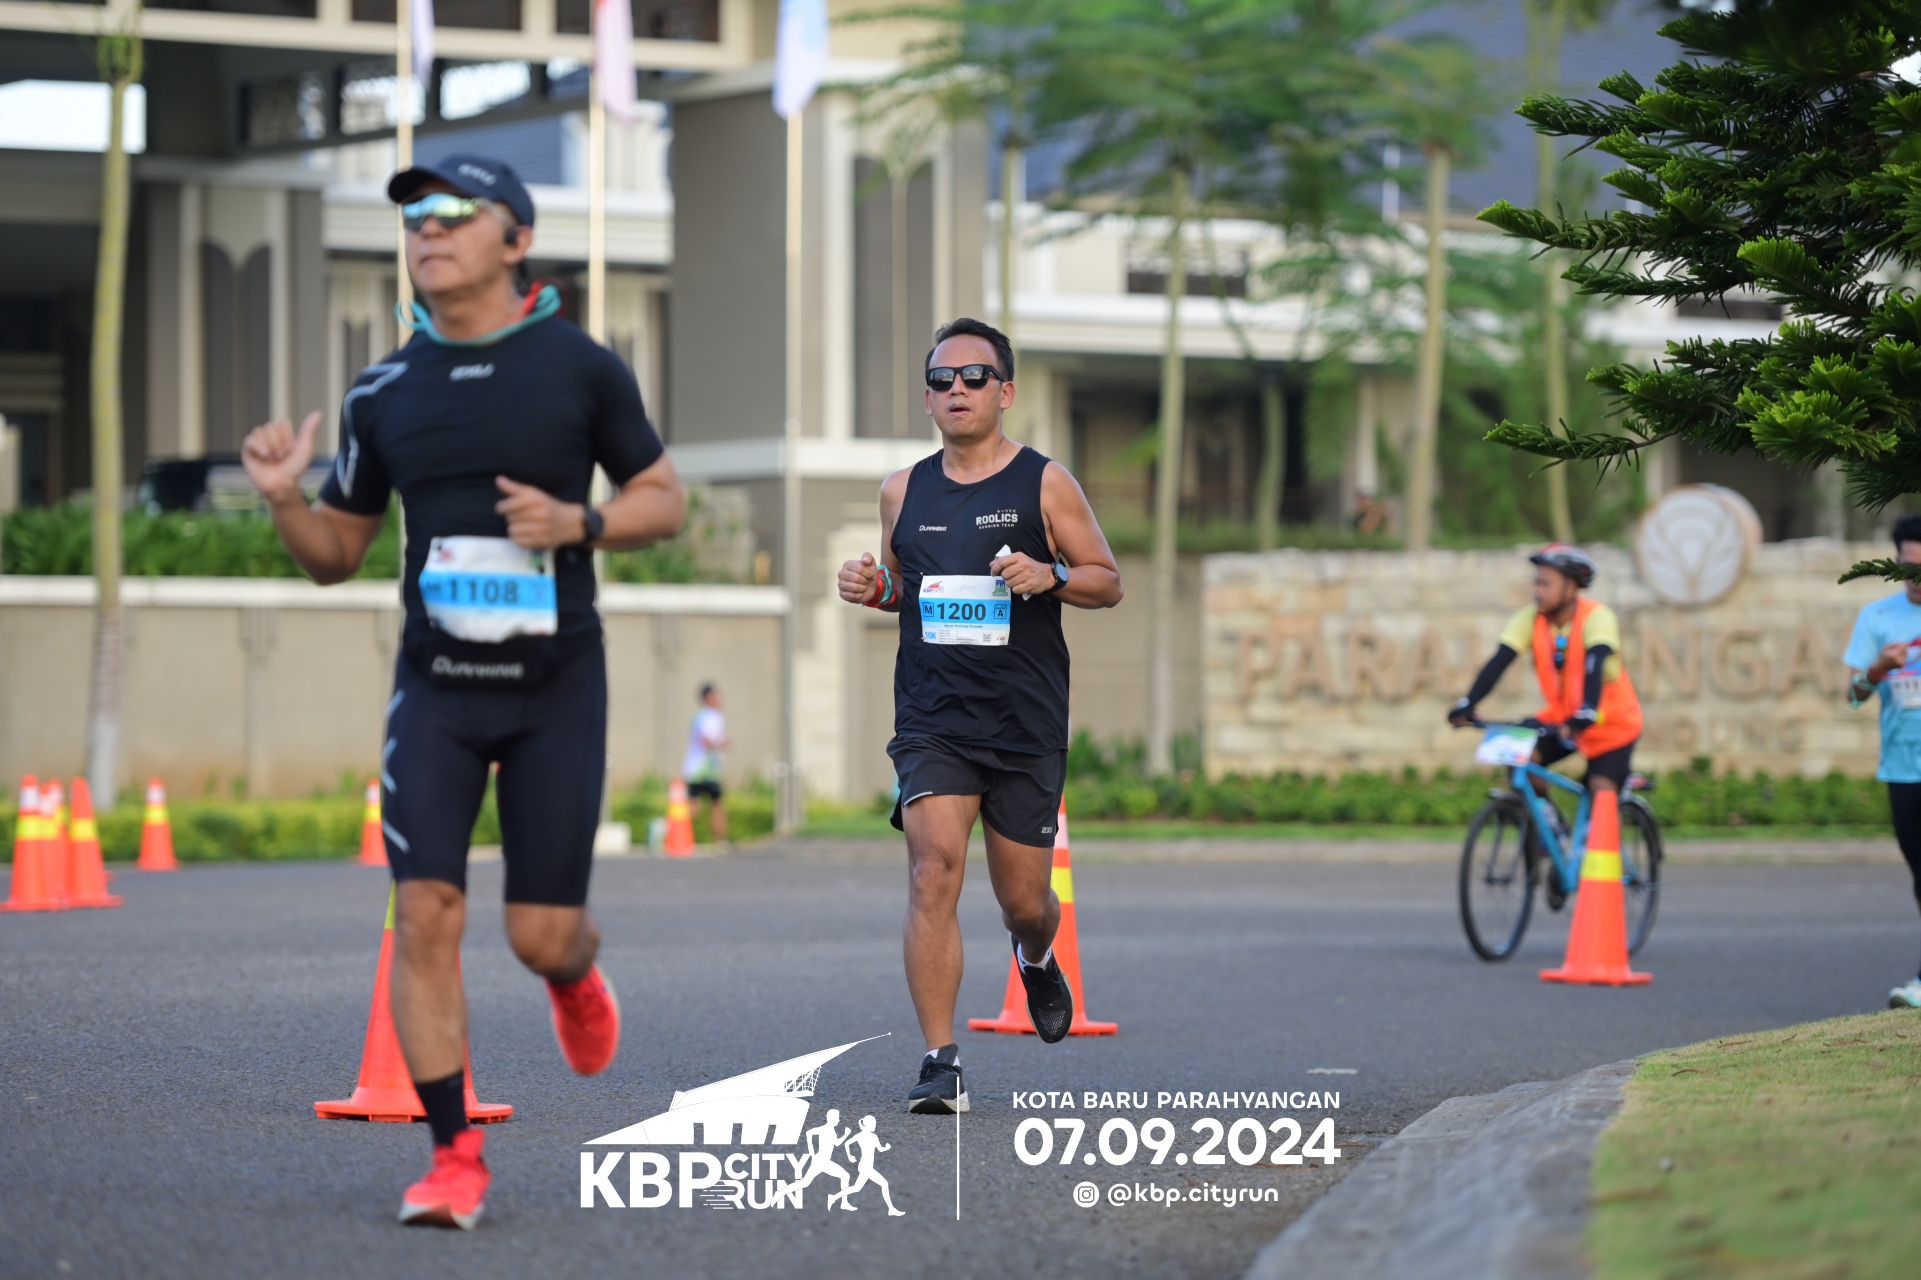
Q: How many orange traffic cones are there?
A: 10